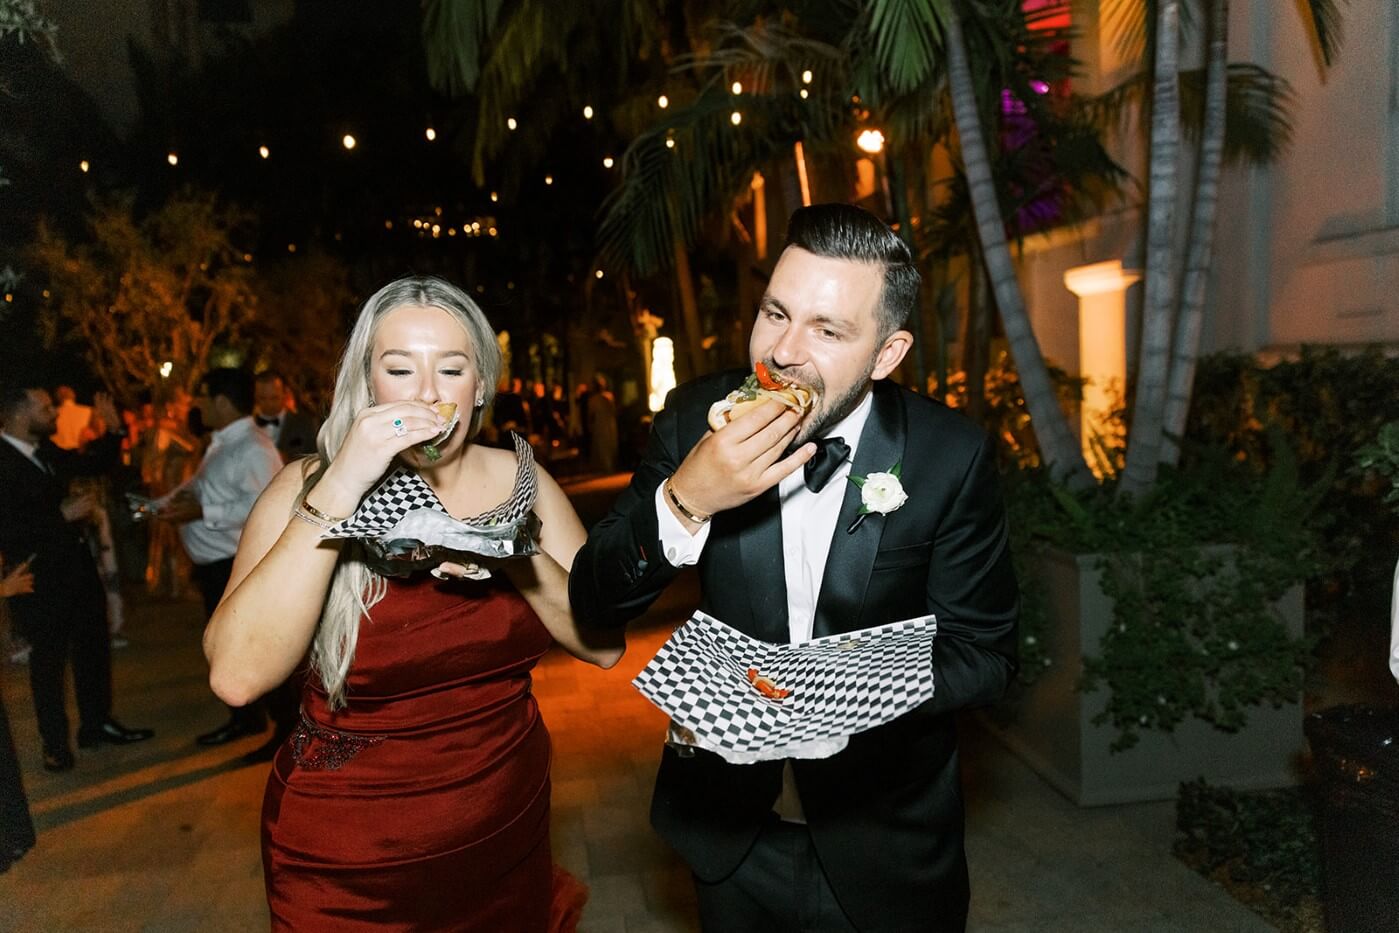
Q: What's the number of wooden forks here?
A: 0